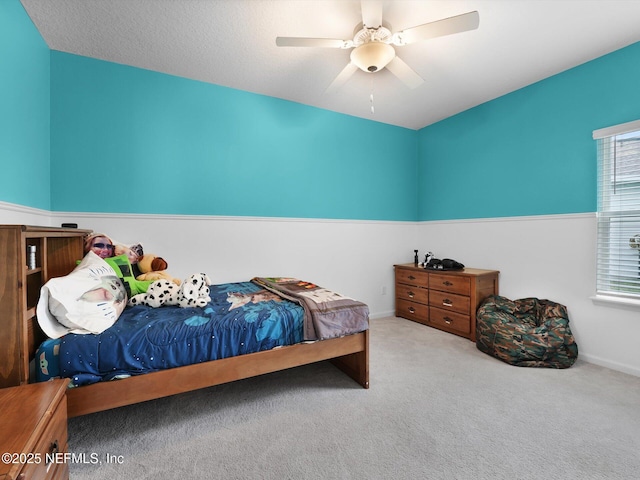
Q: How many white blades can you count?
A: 5